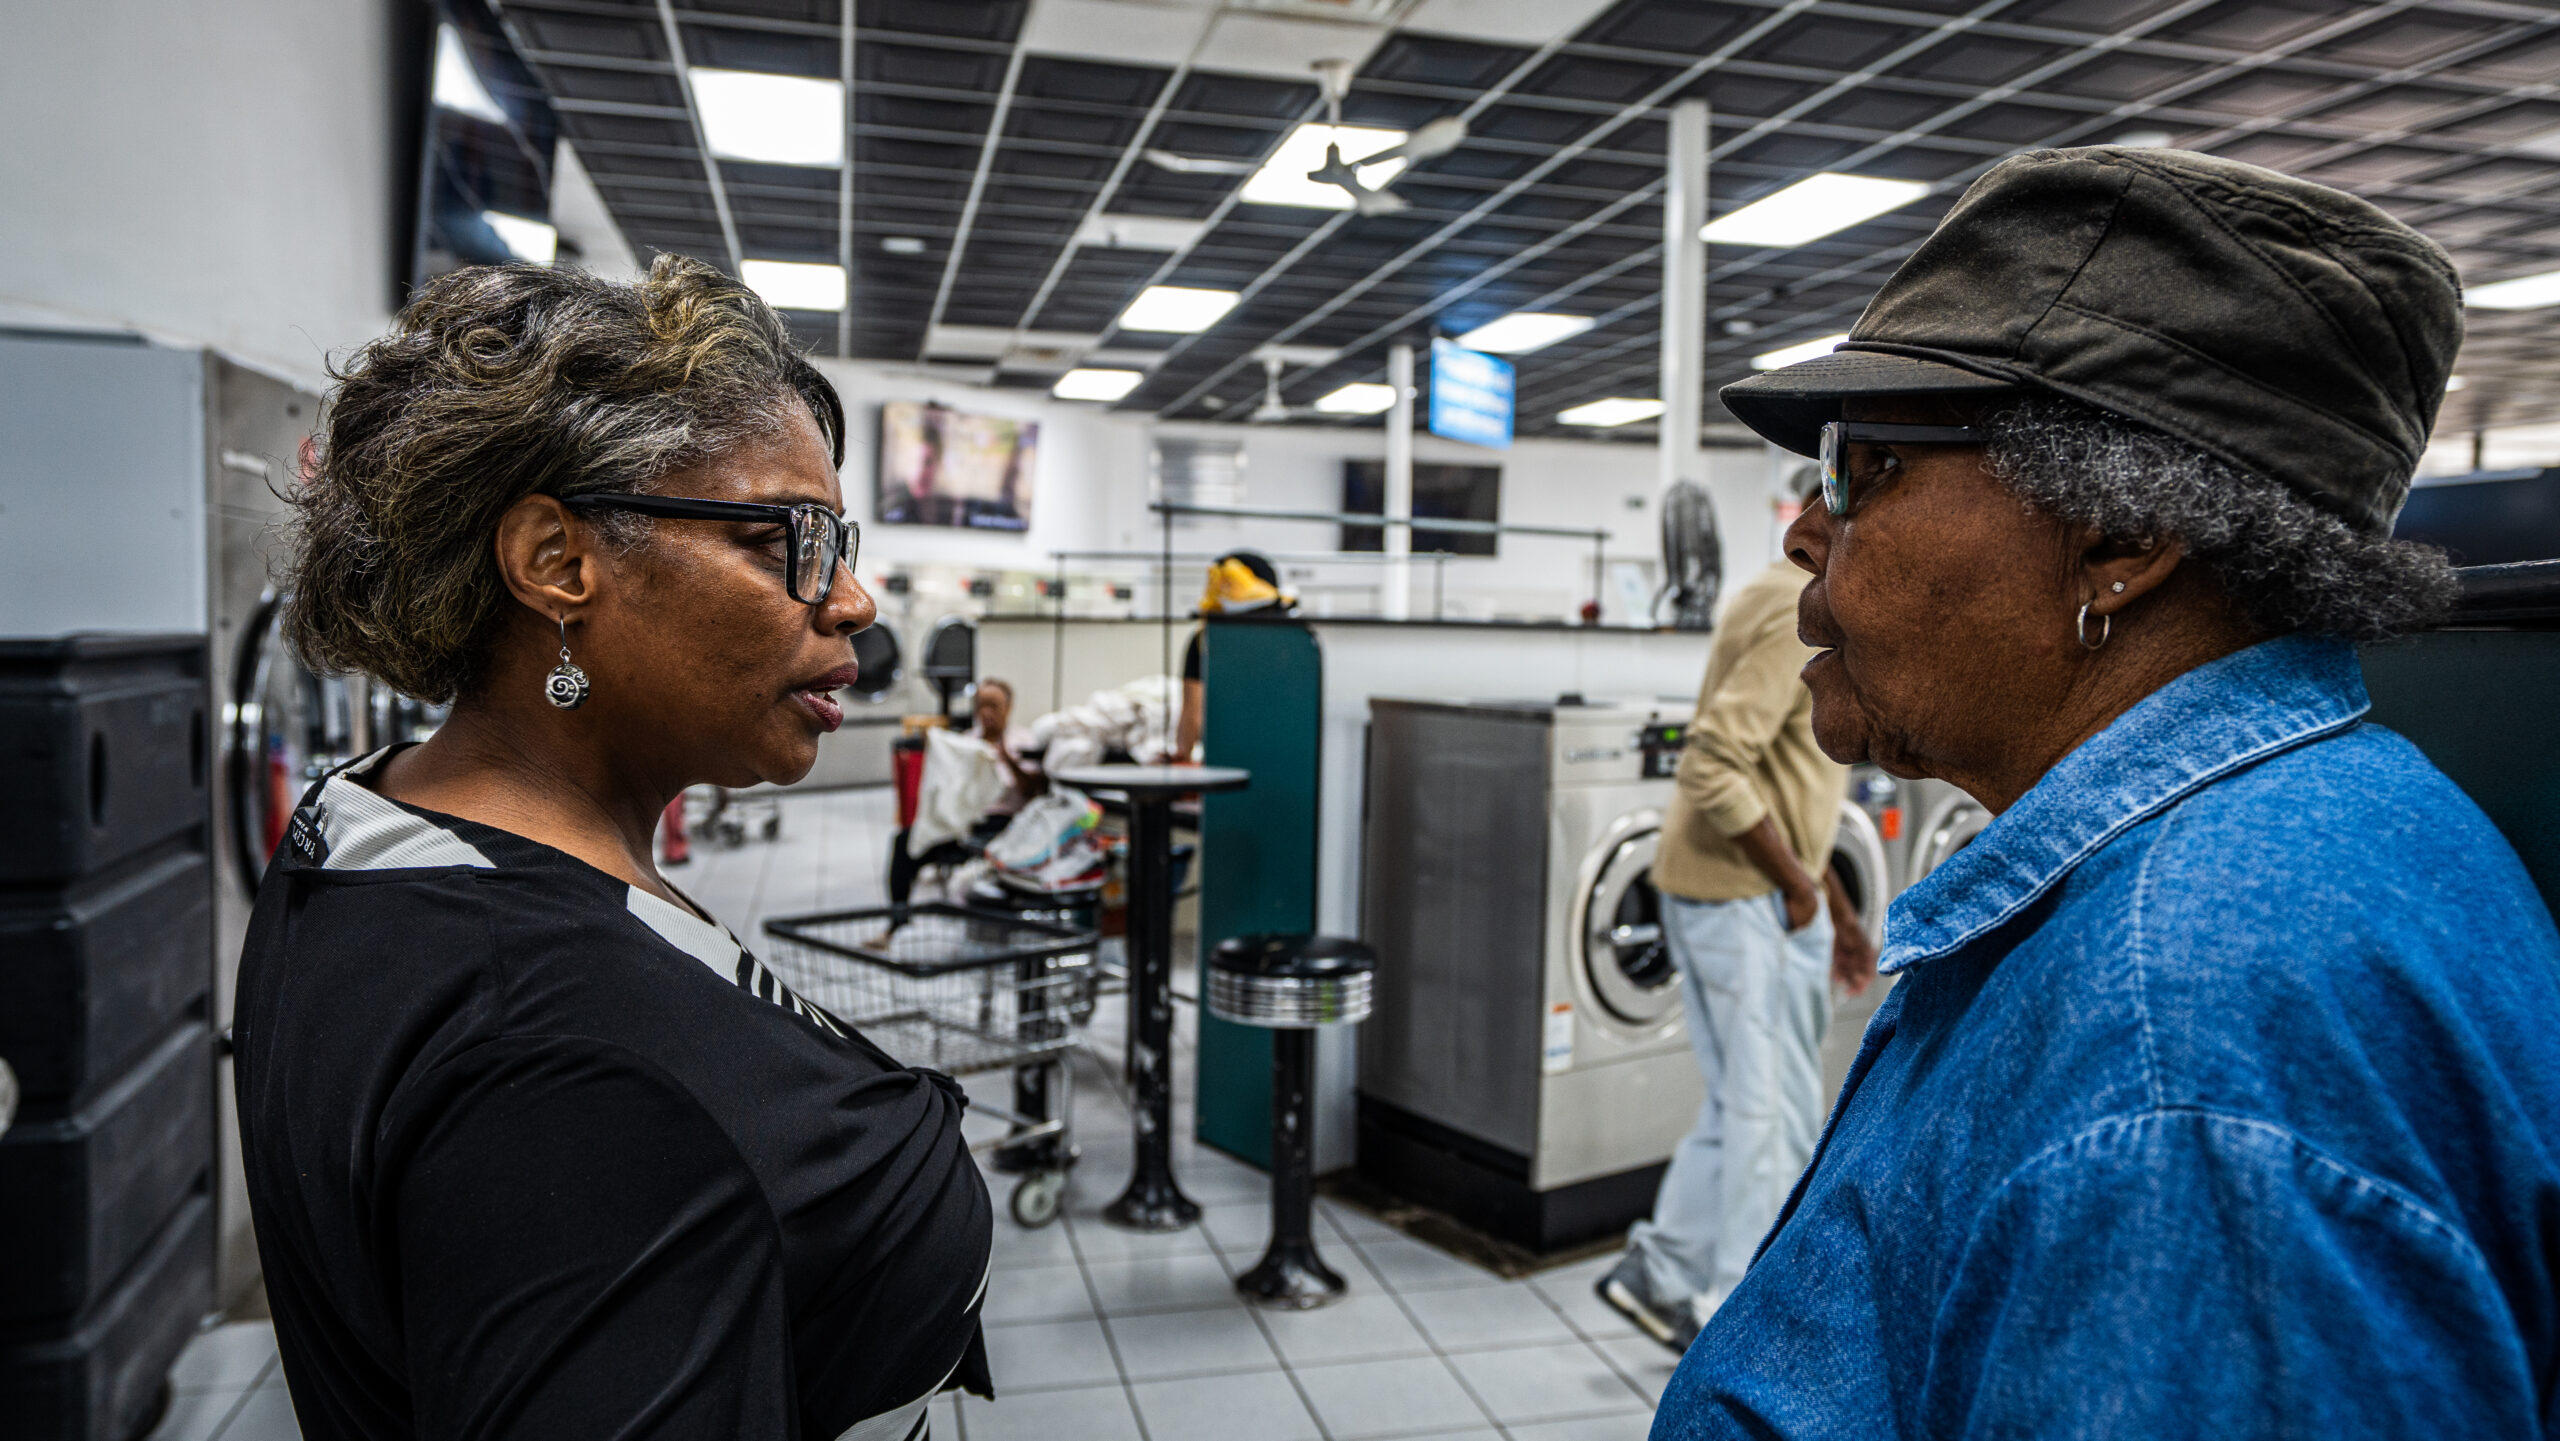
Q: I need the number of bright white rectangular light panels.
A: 11